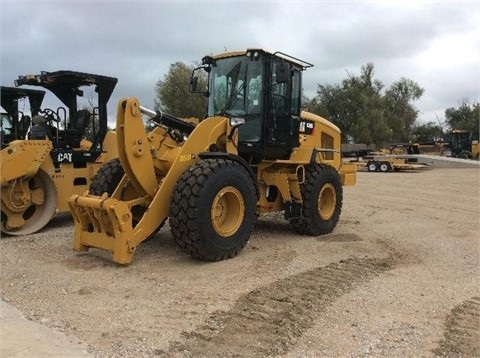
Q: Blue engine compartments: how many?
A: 0